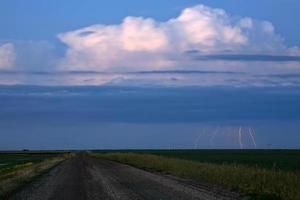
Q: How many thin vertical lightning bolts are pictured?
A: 4